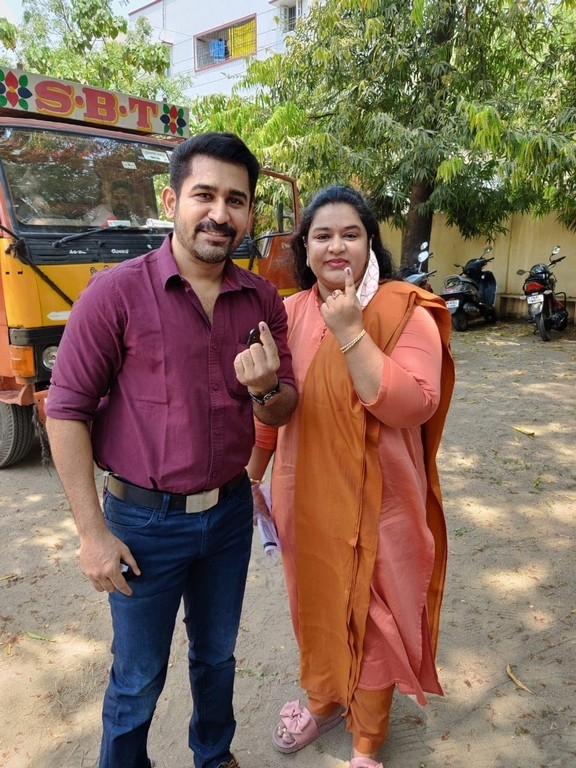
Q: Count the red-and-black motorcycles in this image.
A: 1